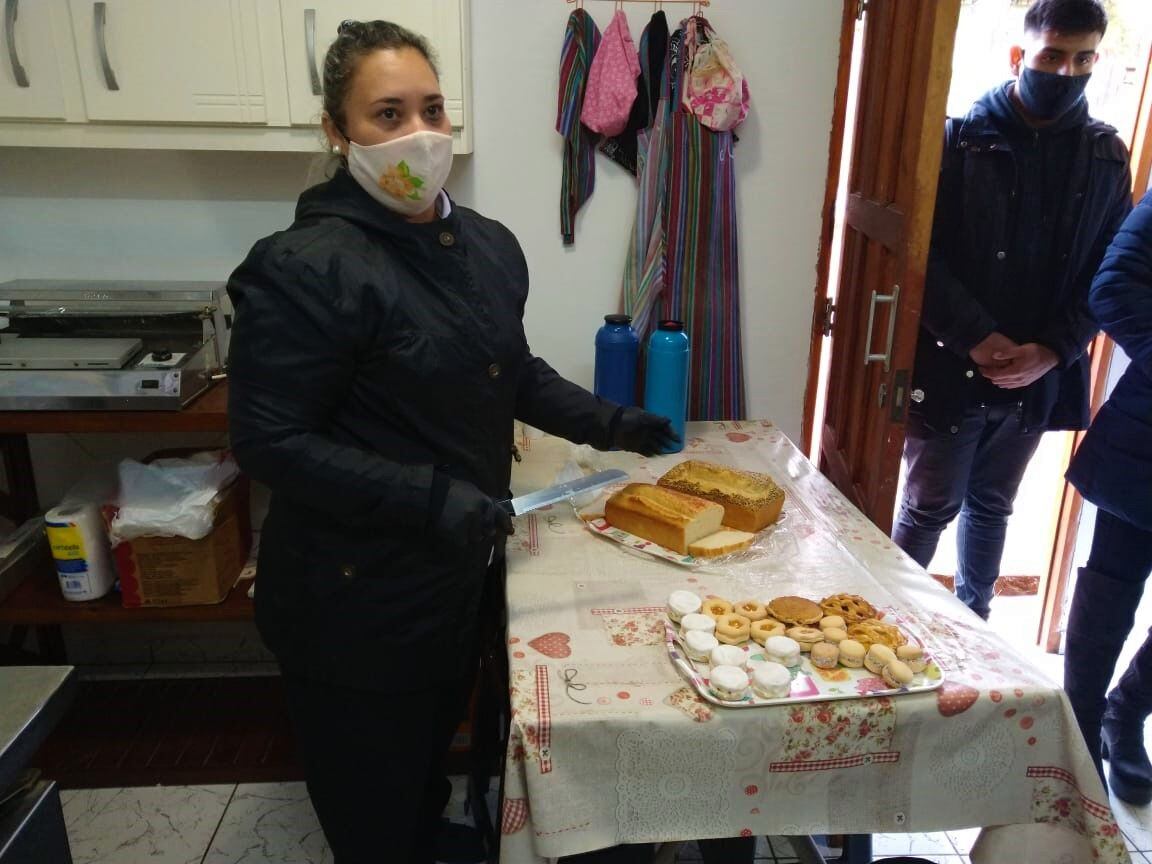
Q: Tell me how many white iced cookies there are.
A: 7